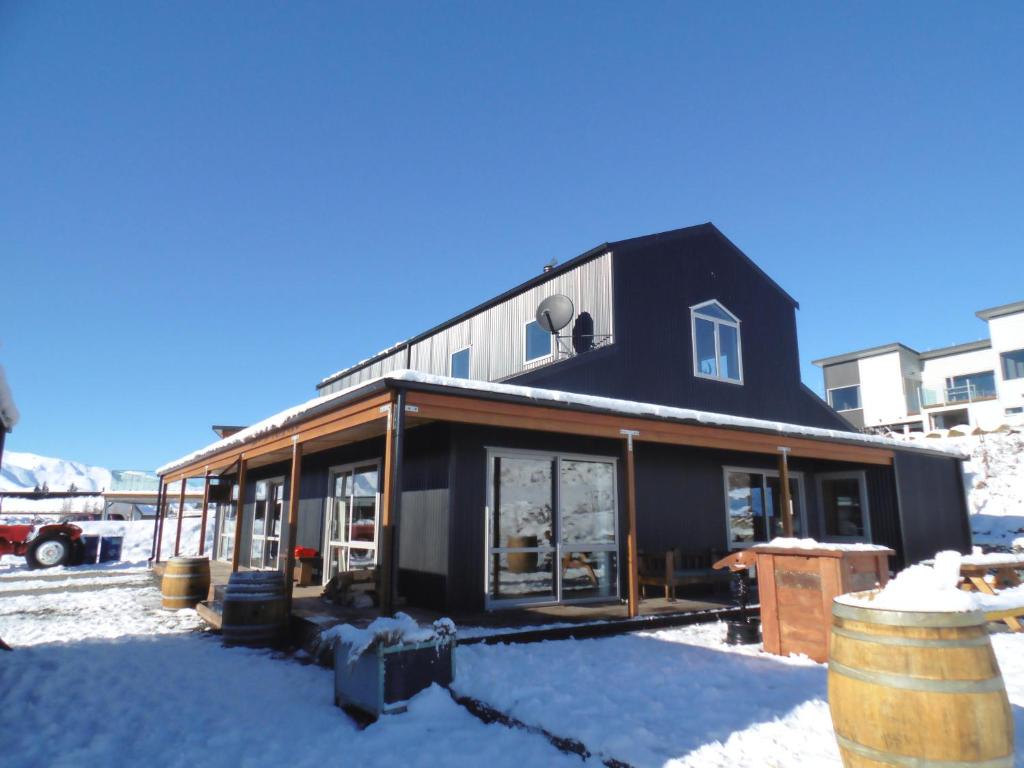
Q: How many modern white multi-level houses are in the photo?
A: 1